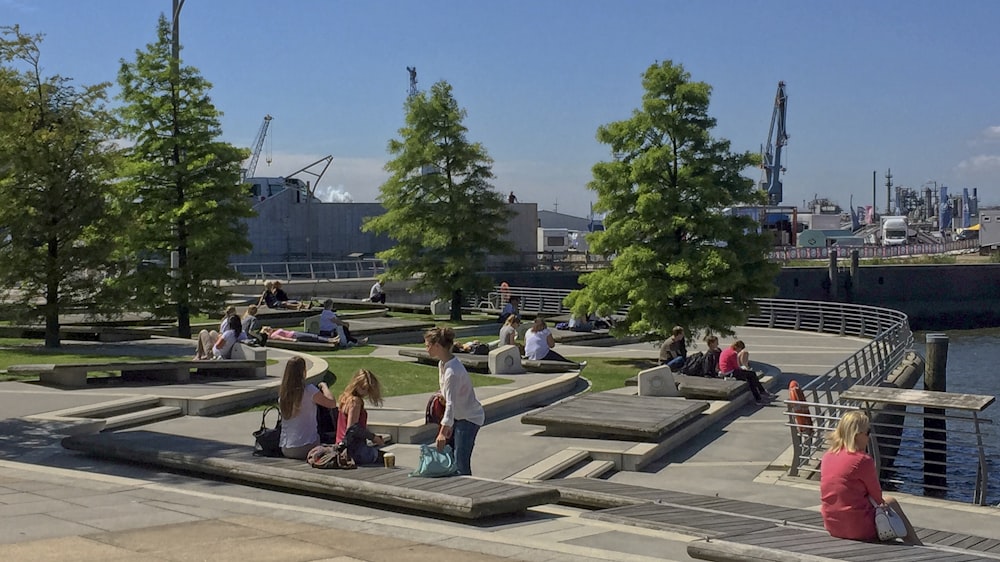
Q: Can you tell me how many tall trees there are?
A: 4